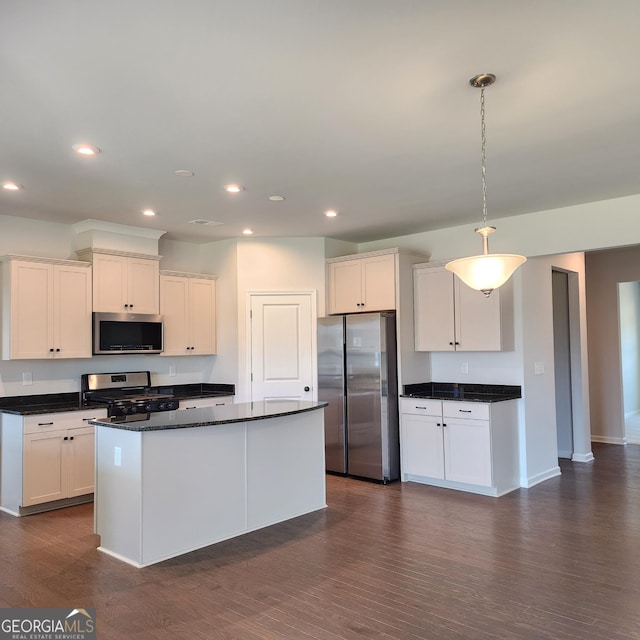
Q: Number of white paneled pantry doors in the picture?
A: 1